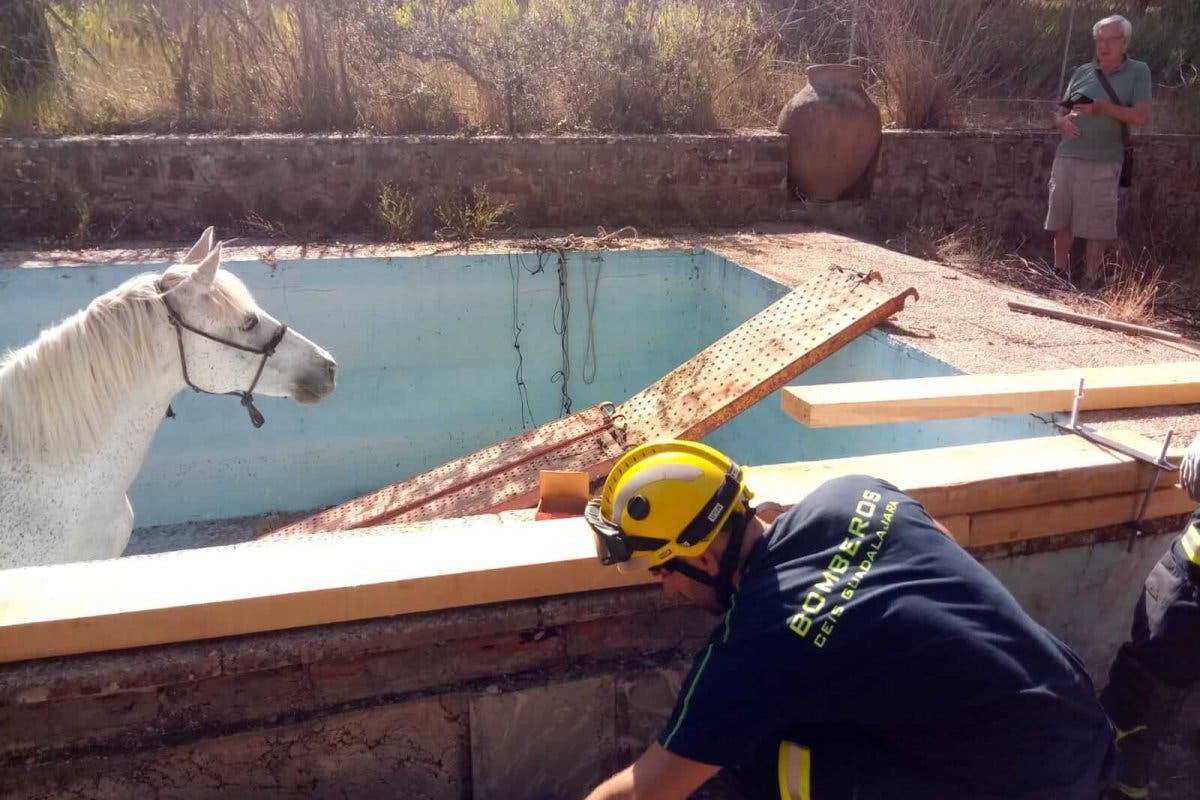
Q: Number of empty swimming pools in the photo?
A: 1